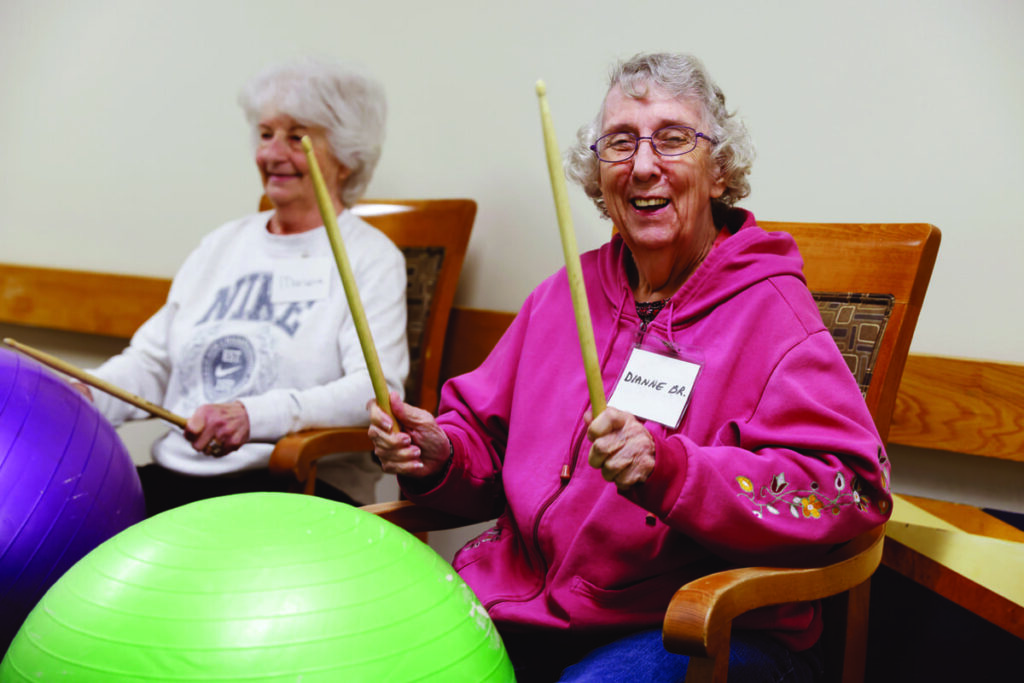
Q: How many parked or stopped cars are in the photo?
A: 0